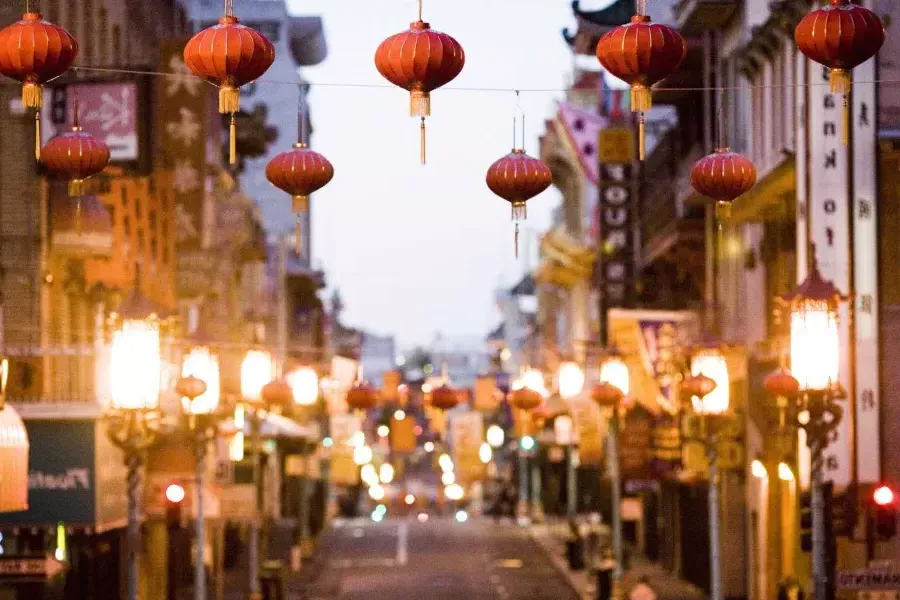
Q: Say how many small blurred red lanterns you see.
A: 8